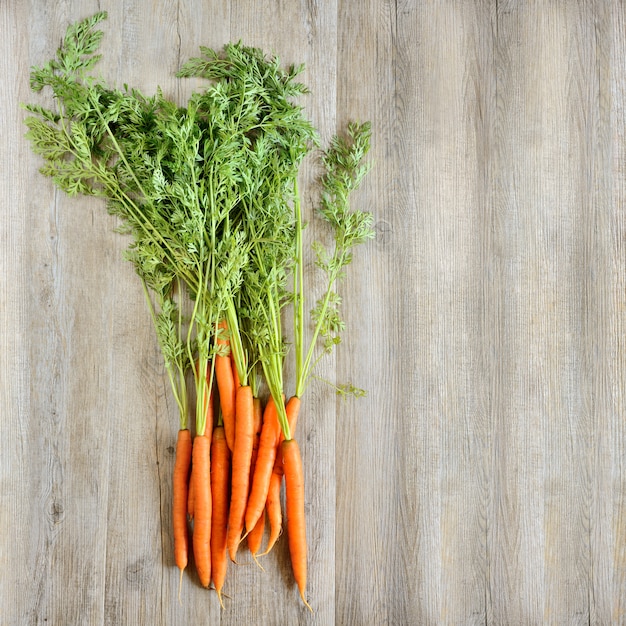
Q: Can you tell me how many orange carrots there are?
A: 11